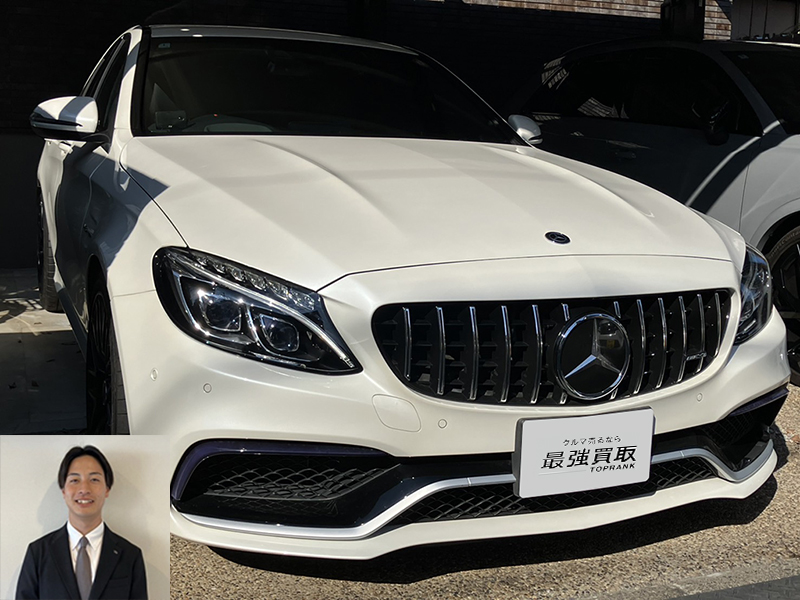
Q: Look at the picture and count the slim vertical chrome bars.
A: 12